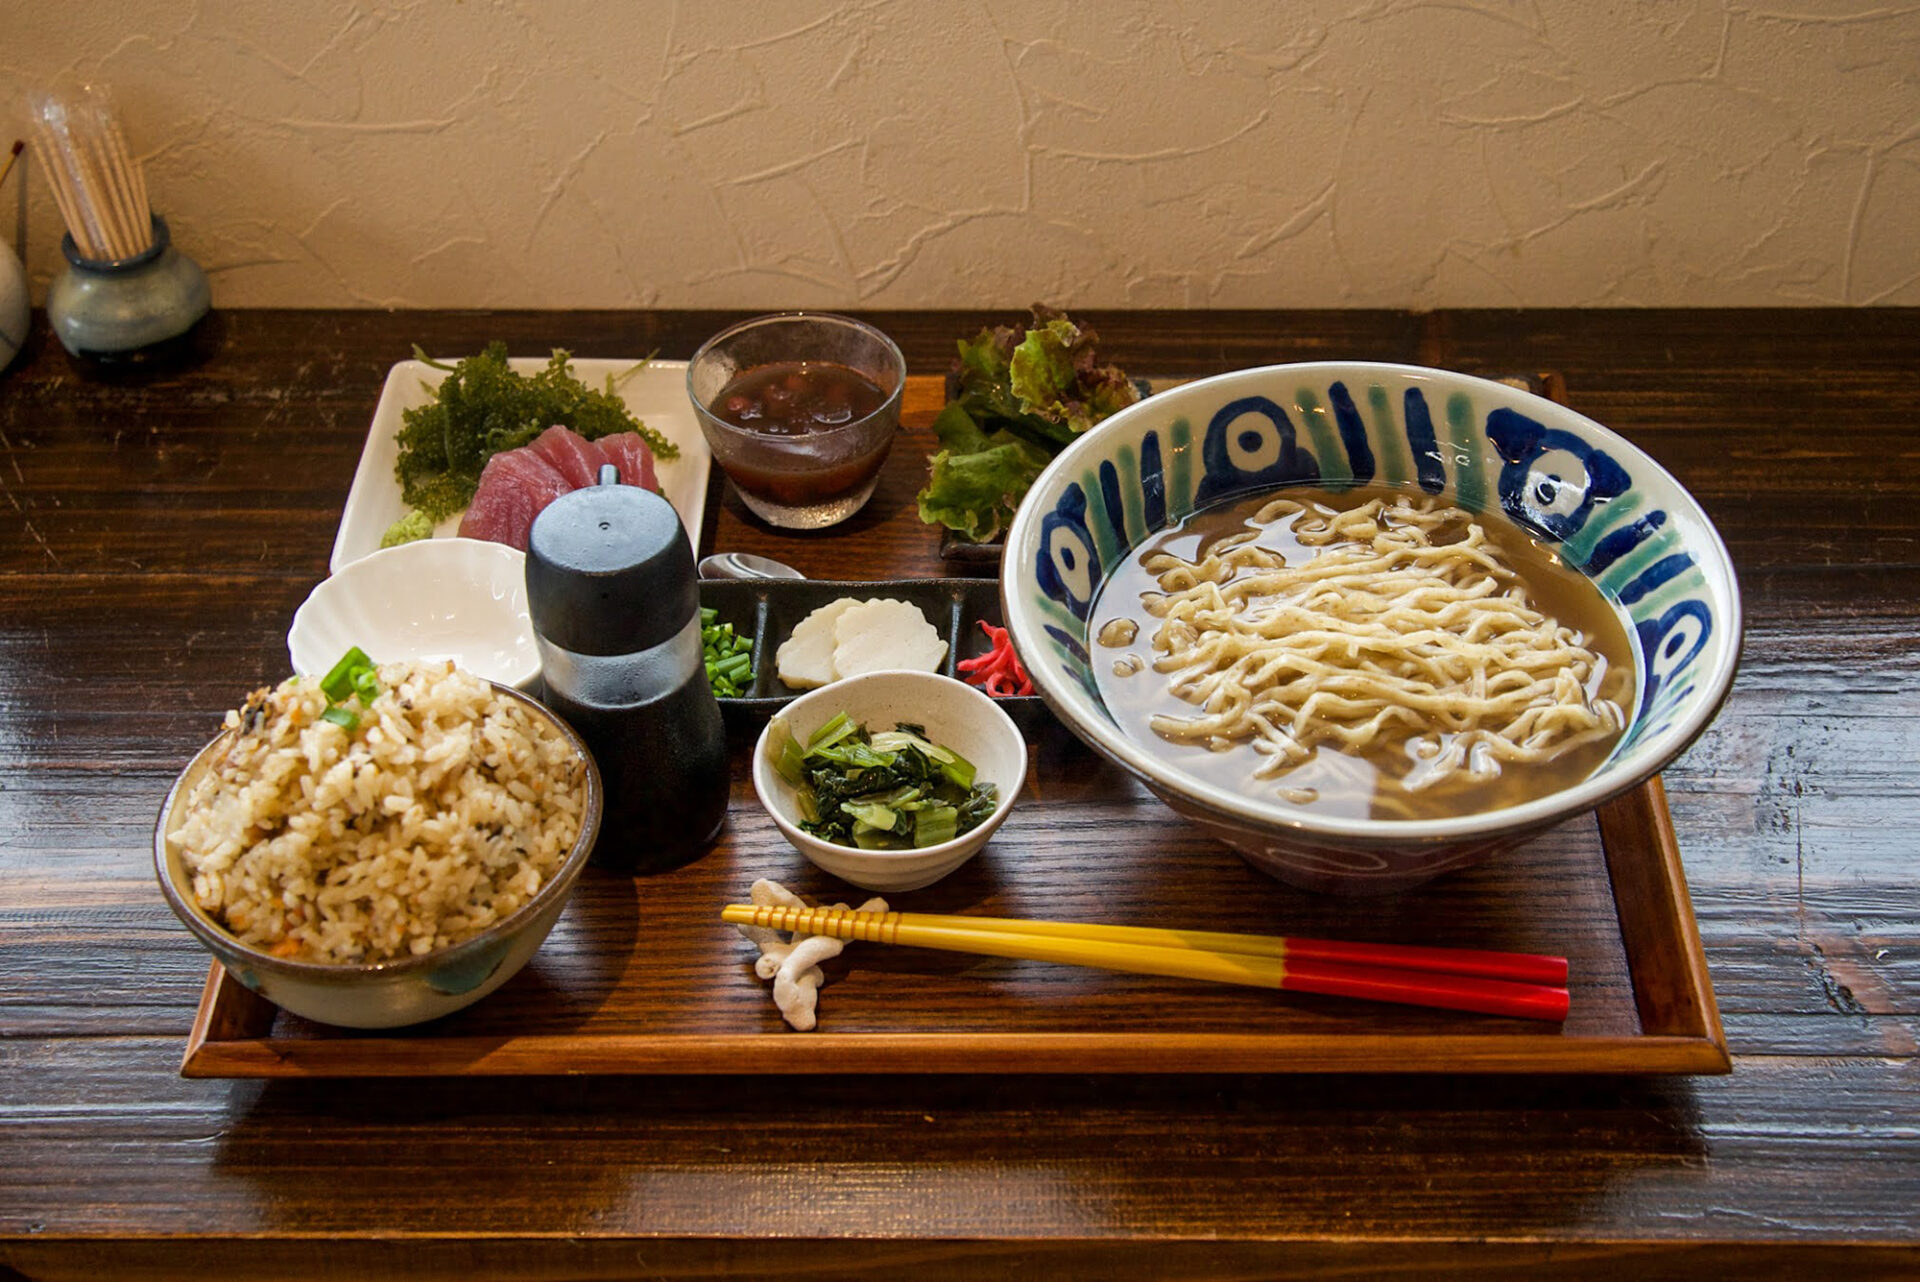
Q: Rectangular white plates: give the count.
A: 1